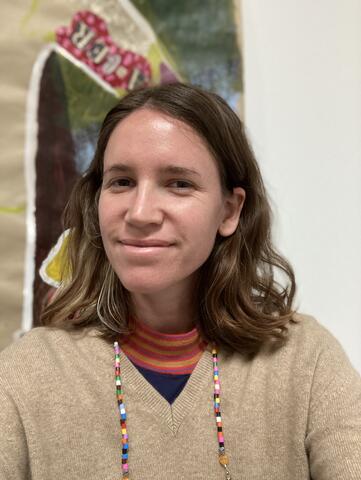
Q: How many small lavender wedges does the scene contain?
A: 1